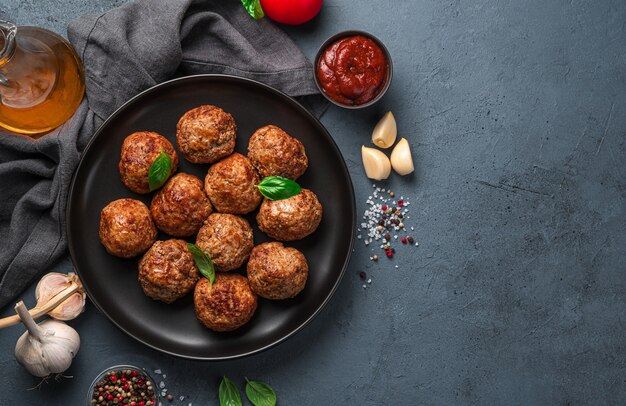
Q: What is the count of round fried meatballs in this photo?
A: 11